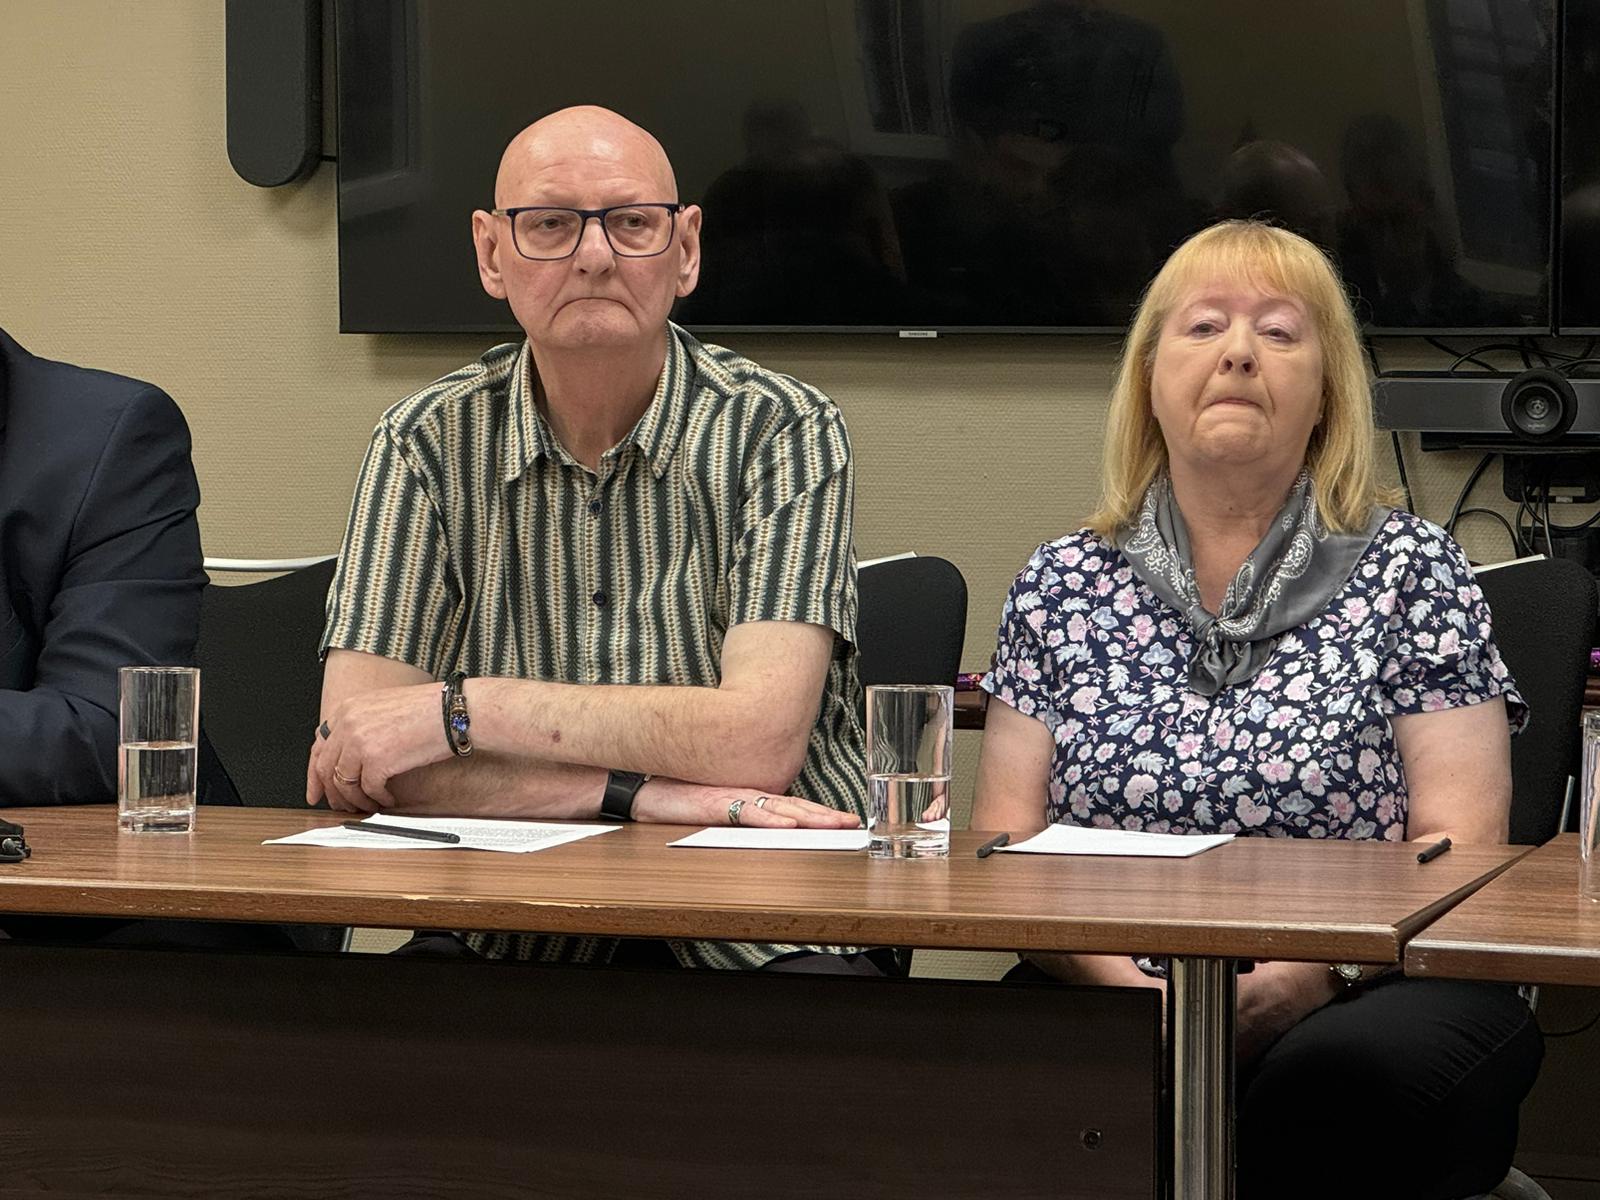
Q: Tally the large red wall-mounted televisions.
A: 0